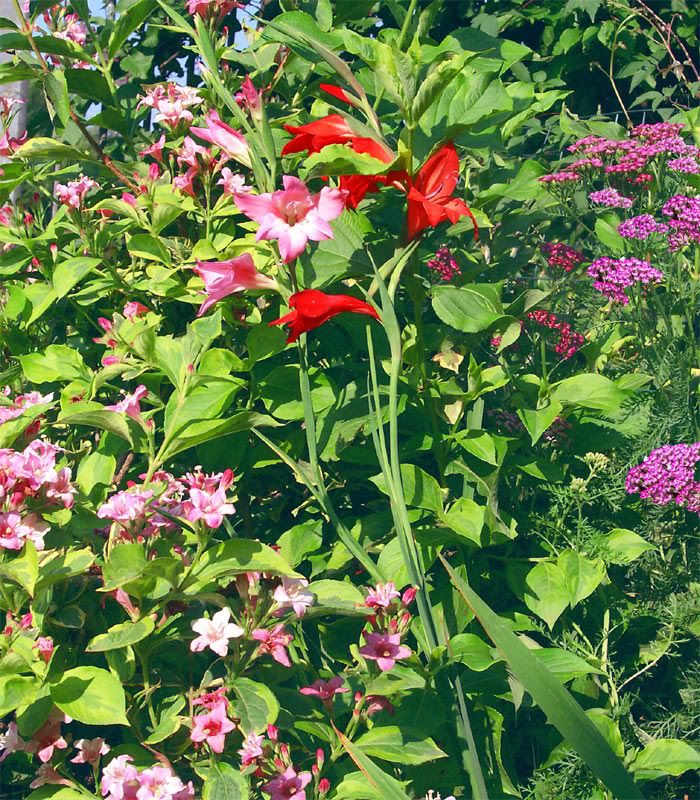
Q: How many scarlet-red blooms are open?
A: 4